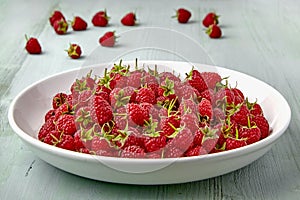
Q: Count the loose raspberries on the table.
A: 11